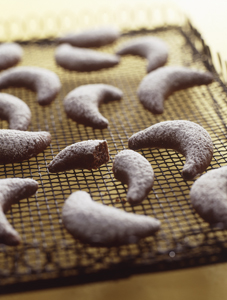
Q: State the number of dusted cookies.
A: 15